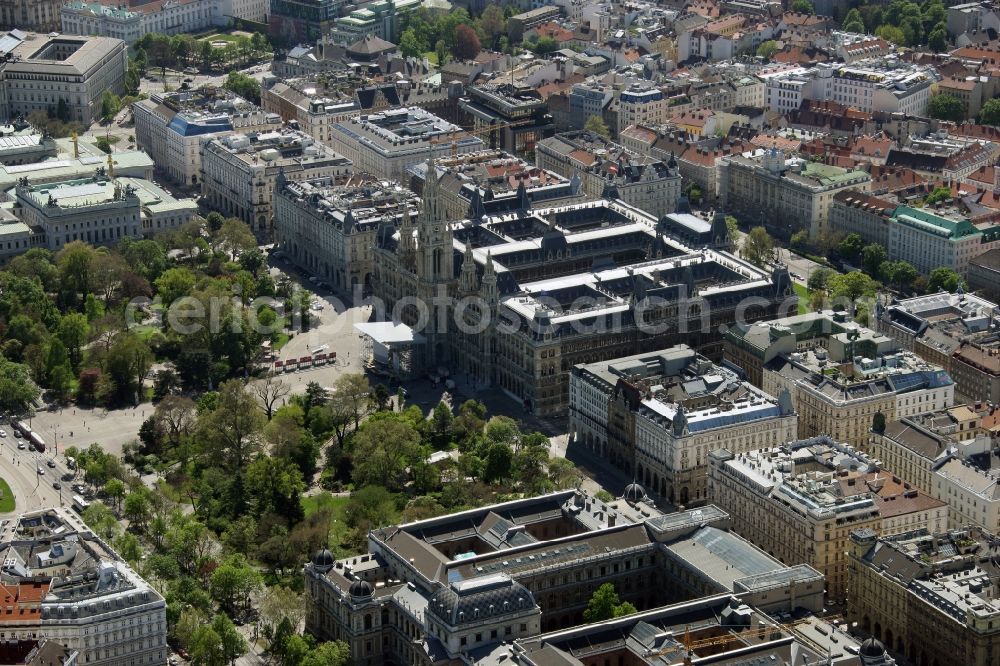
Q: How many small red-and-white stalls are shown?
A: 5